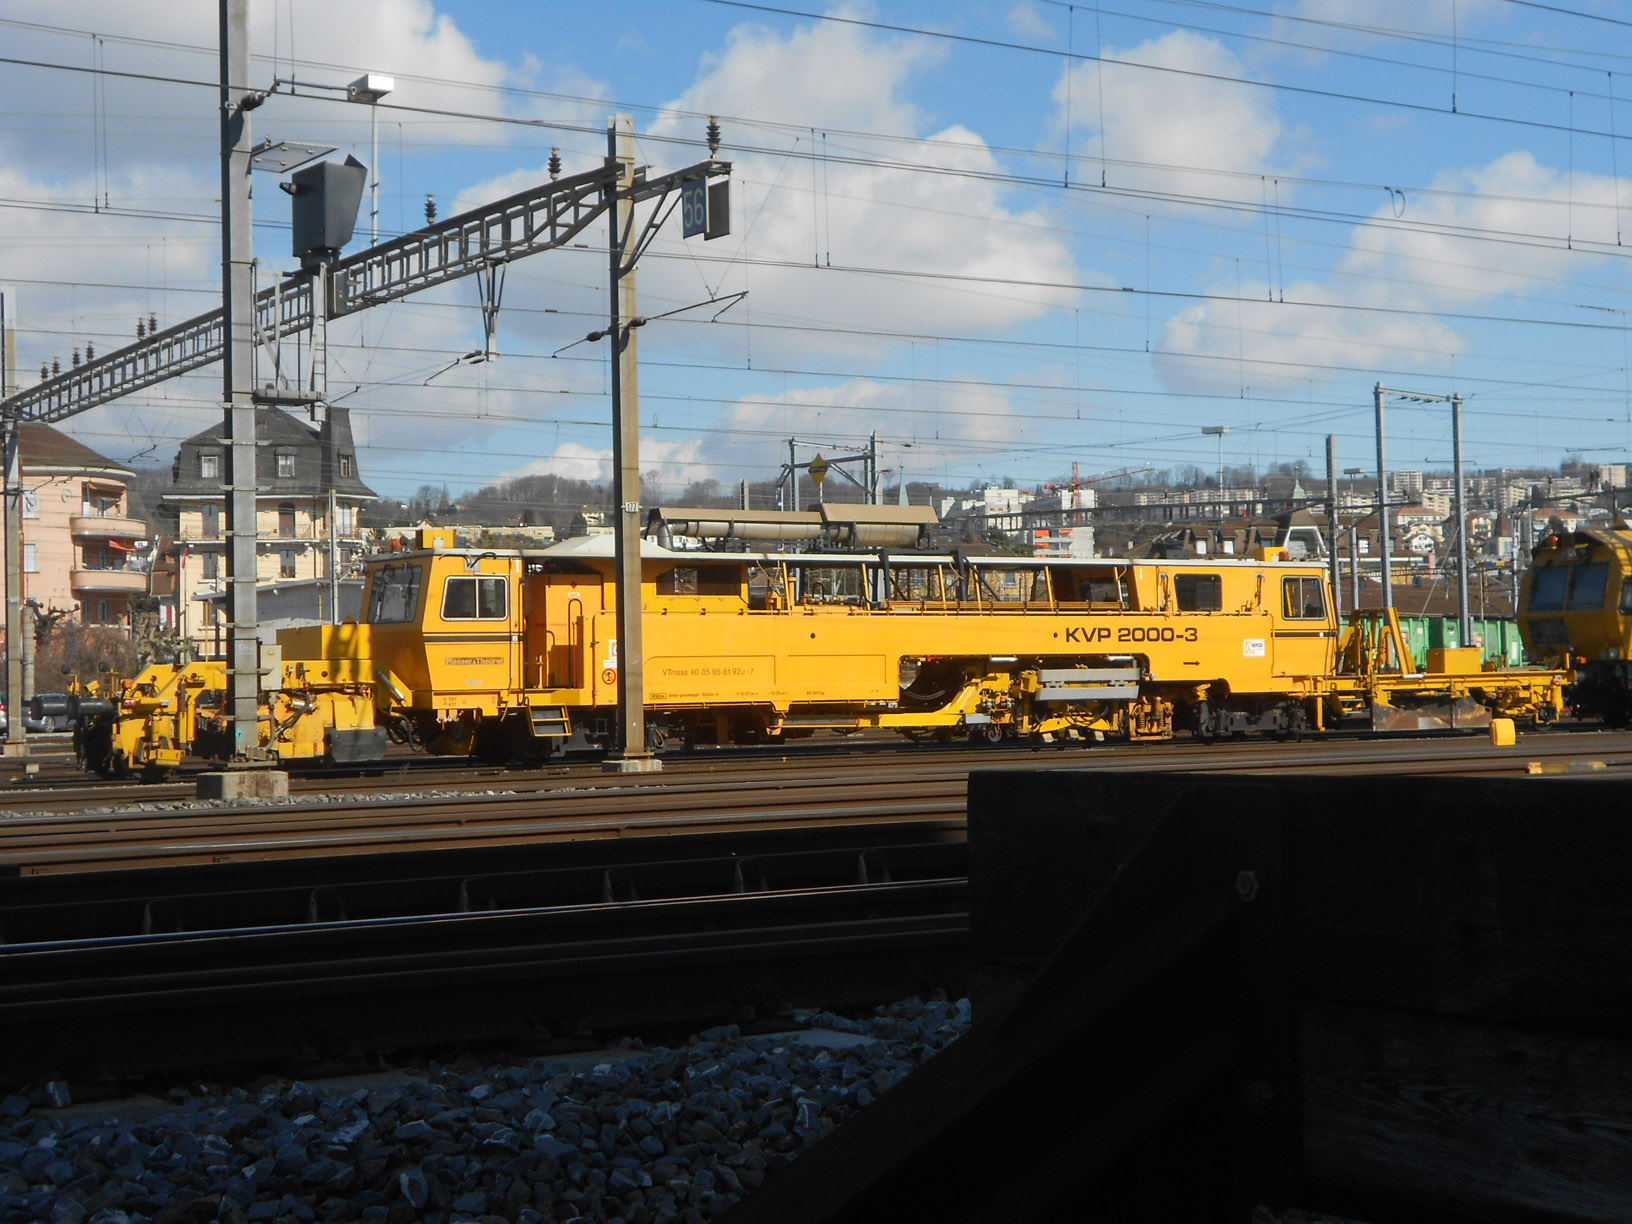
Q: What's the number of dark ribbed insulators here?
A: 9